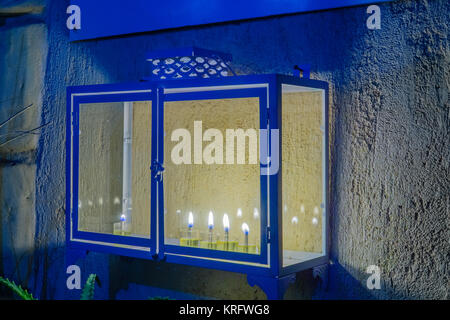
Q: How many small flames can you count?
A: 5